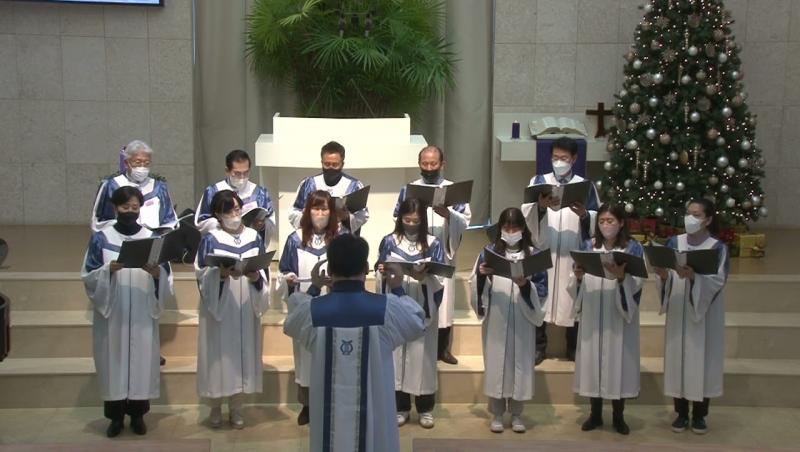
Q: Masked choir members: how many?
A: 12